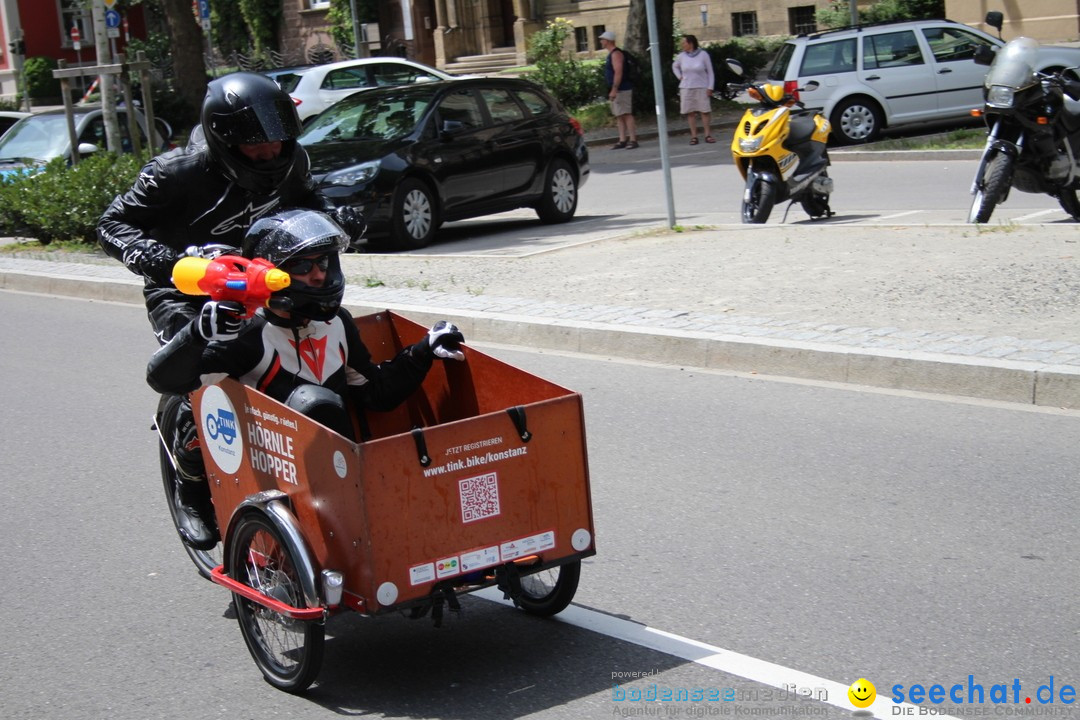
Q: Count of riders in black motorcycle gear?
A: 2